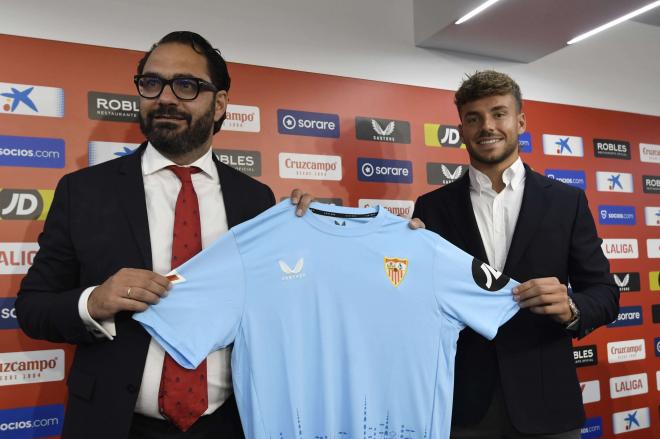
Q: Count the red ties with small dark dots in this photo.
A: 1